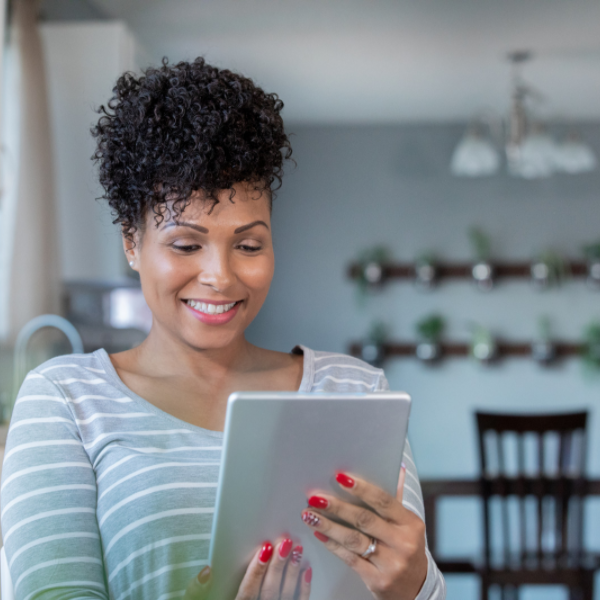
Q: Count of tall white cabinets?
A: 1